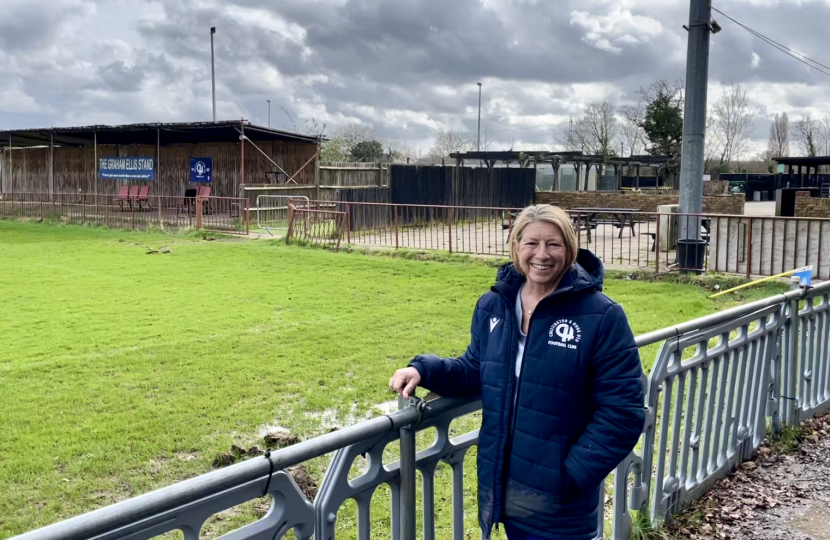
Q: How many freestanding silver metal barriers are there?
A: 1